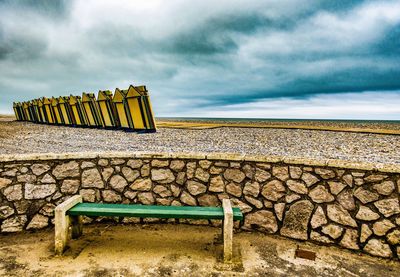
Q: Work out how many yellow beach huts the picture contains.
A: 14